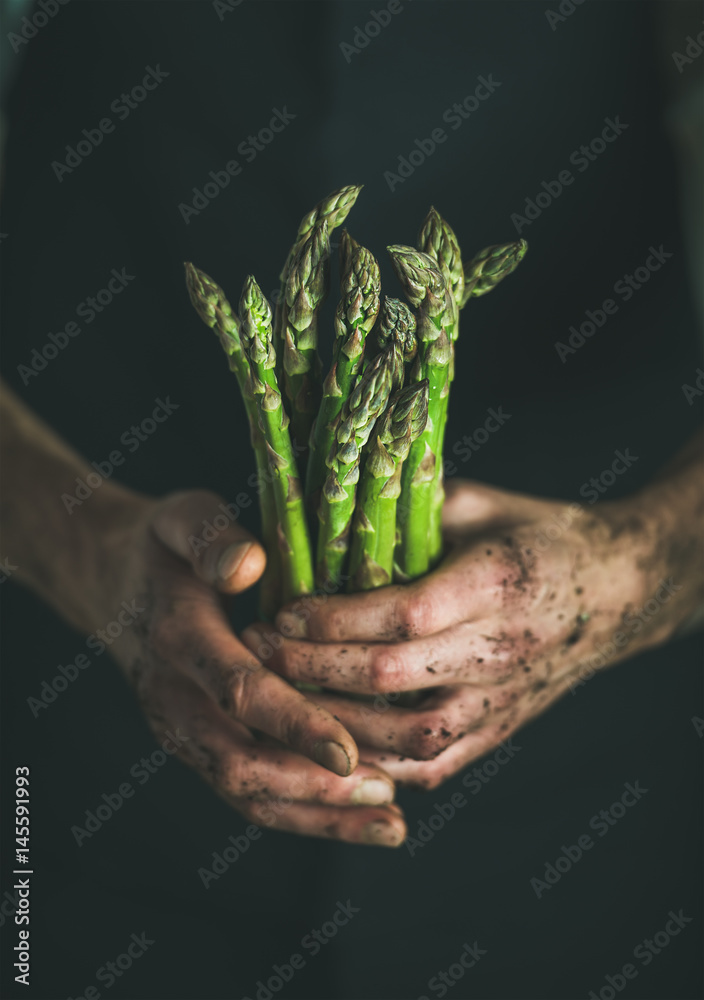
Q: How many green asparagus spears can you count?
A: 11